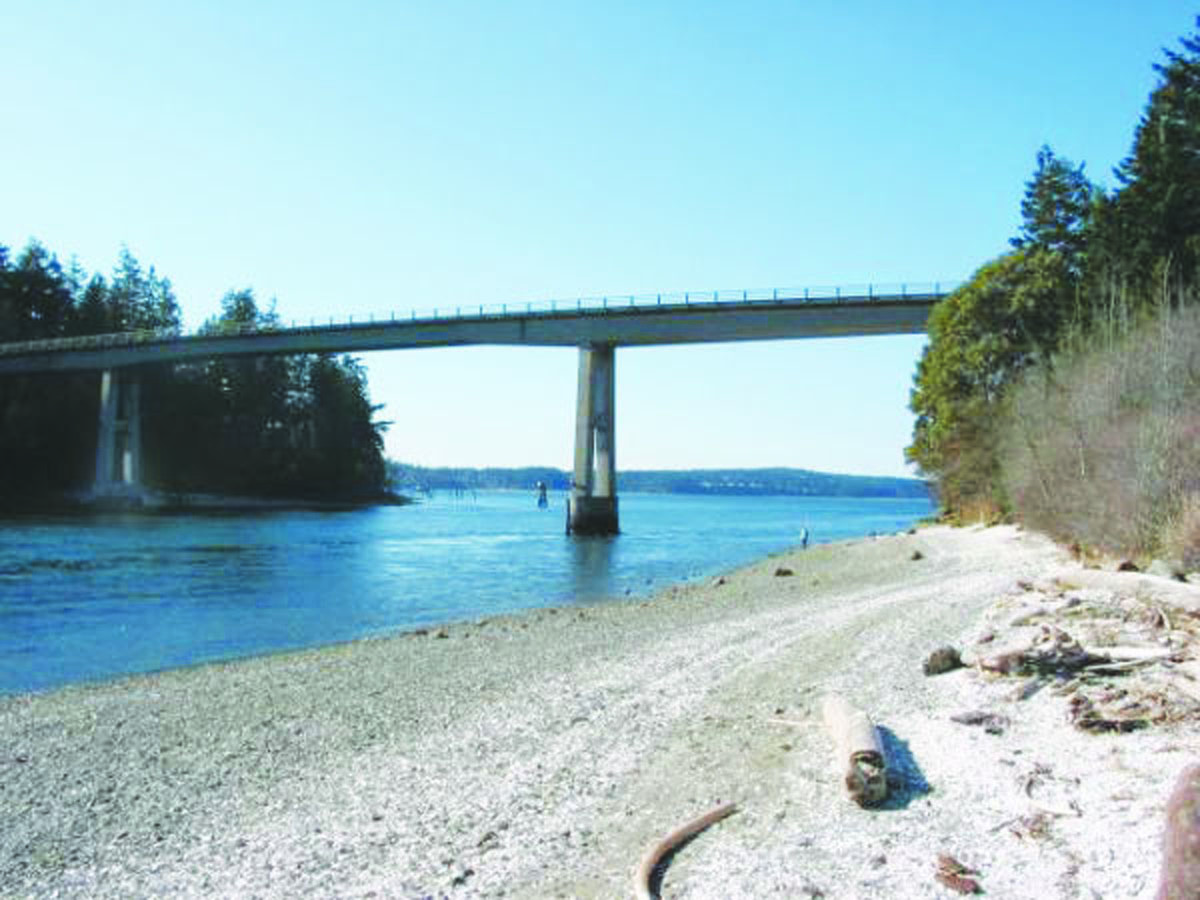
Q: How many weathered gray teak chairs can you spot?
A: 0